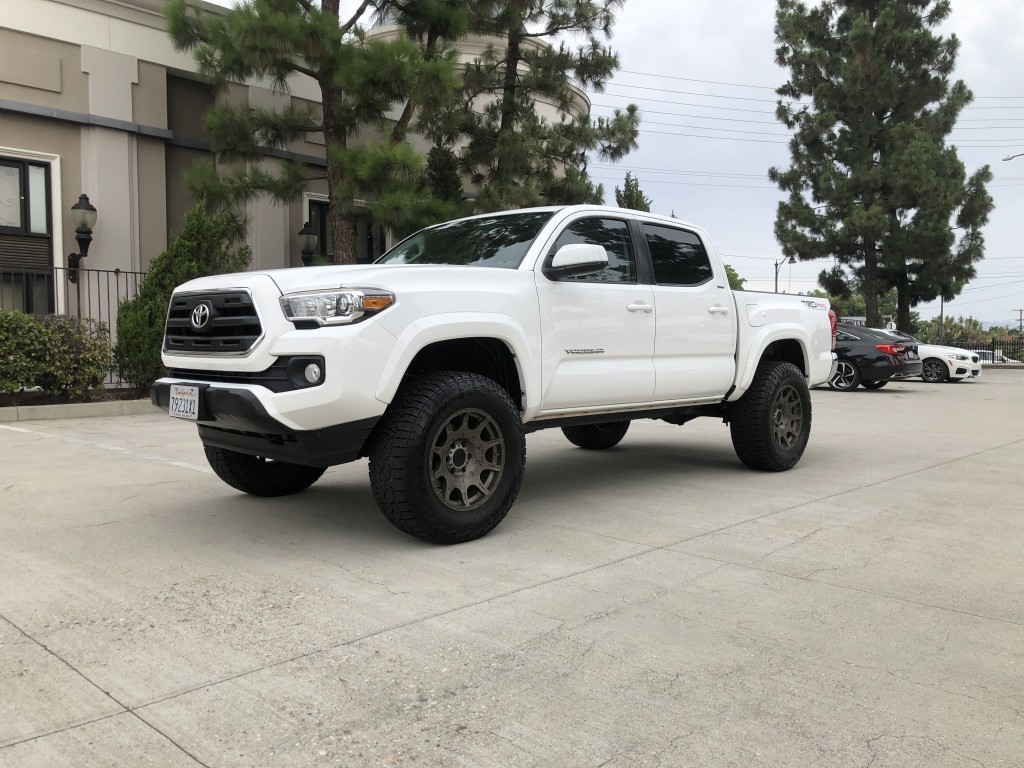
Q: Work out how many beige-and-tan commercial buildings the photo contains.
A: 1